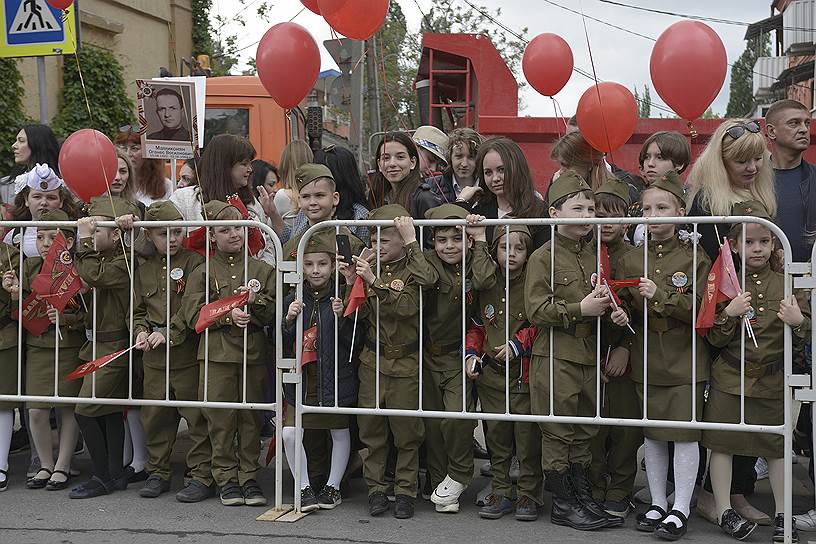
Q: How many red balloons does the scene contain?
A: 8